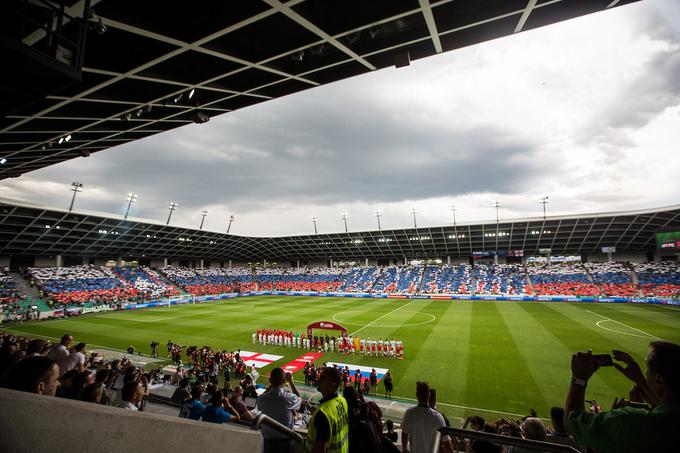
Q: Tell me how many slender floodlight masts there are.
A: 12